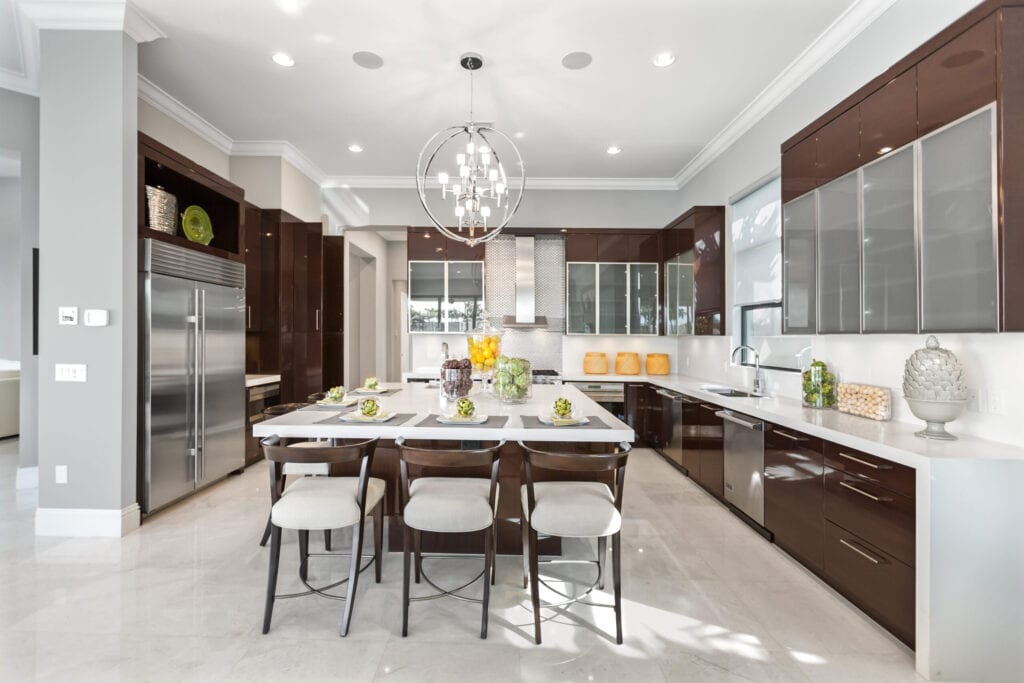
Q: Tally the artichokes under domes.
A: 5